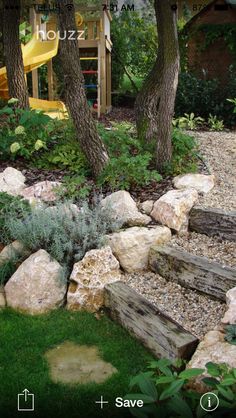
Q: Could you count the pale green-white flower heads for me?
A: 4